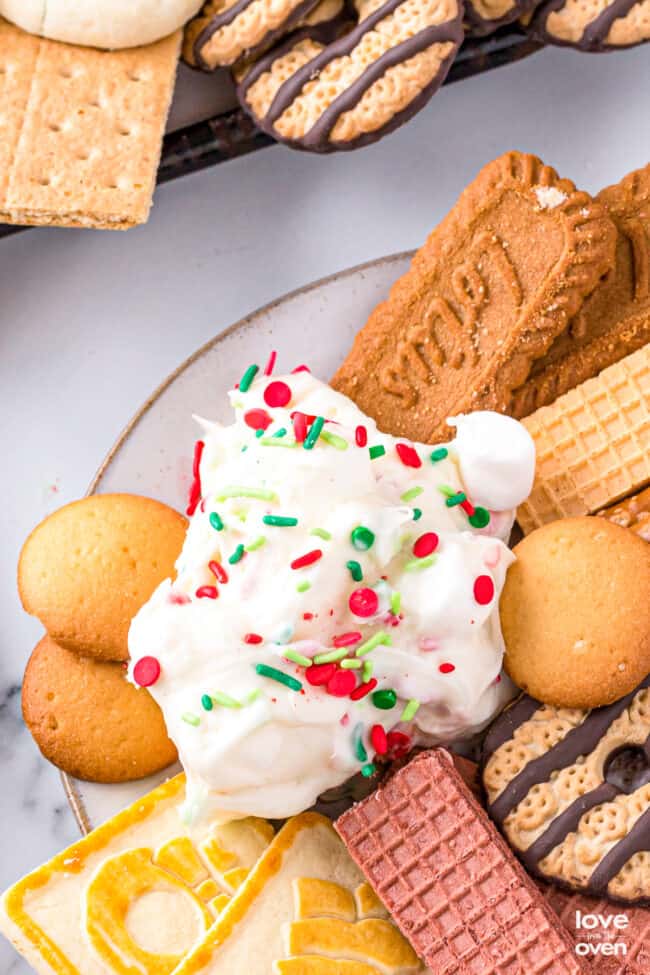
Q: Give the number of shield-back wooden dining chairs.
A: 0